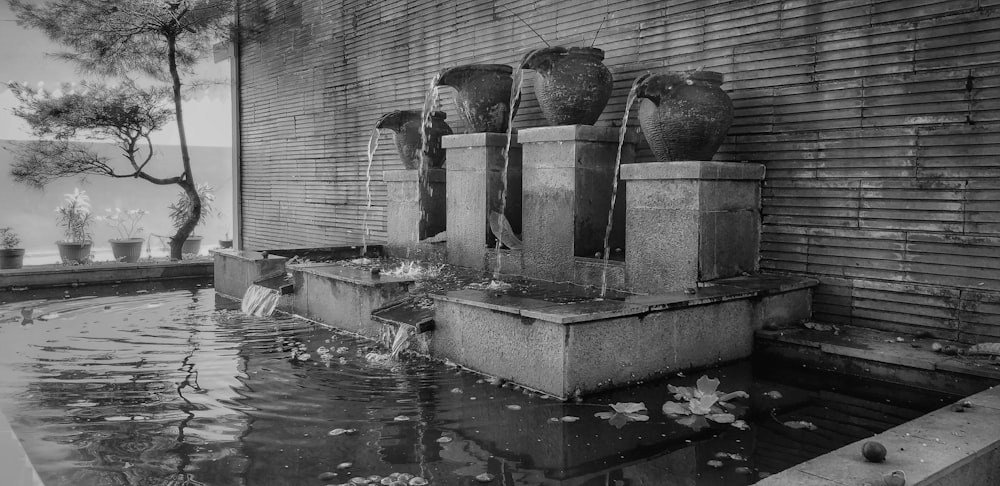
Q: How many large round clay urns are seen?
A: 4